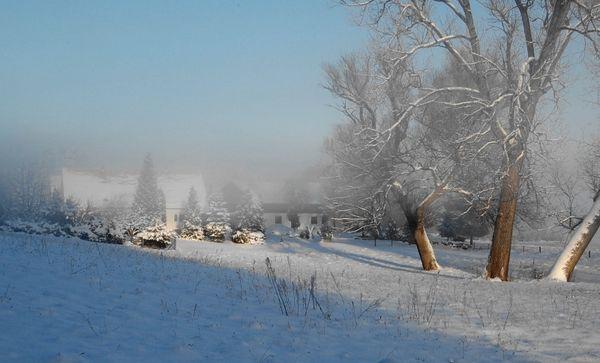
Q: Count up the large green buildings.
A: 0